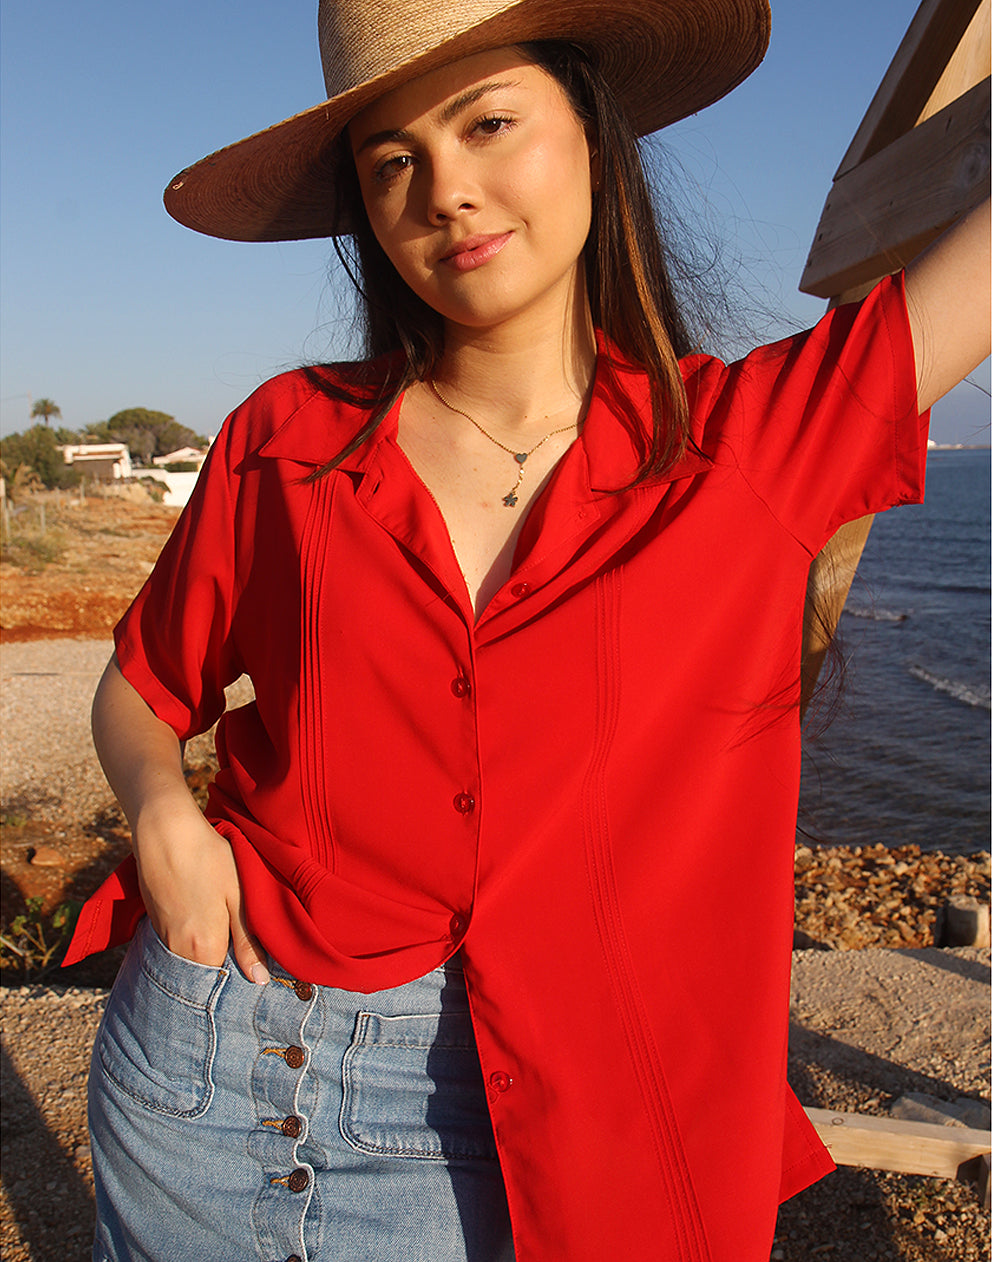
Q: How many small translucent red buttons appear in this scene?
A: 5